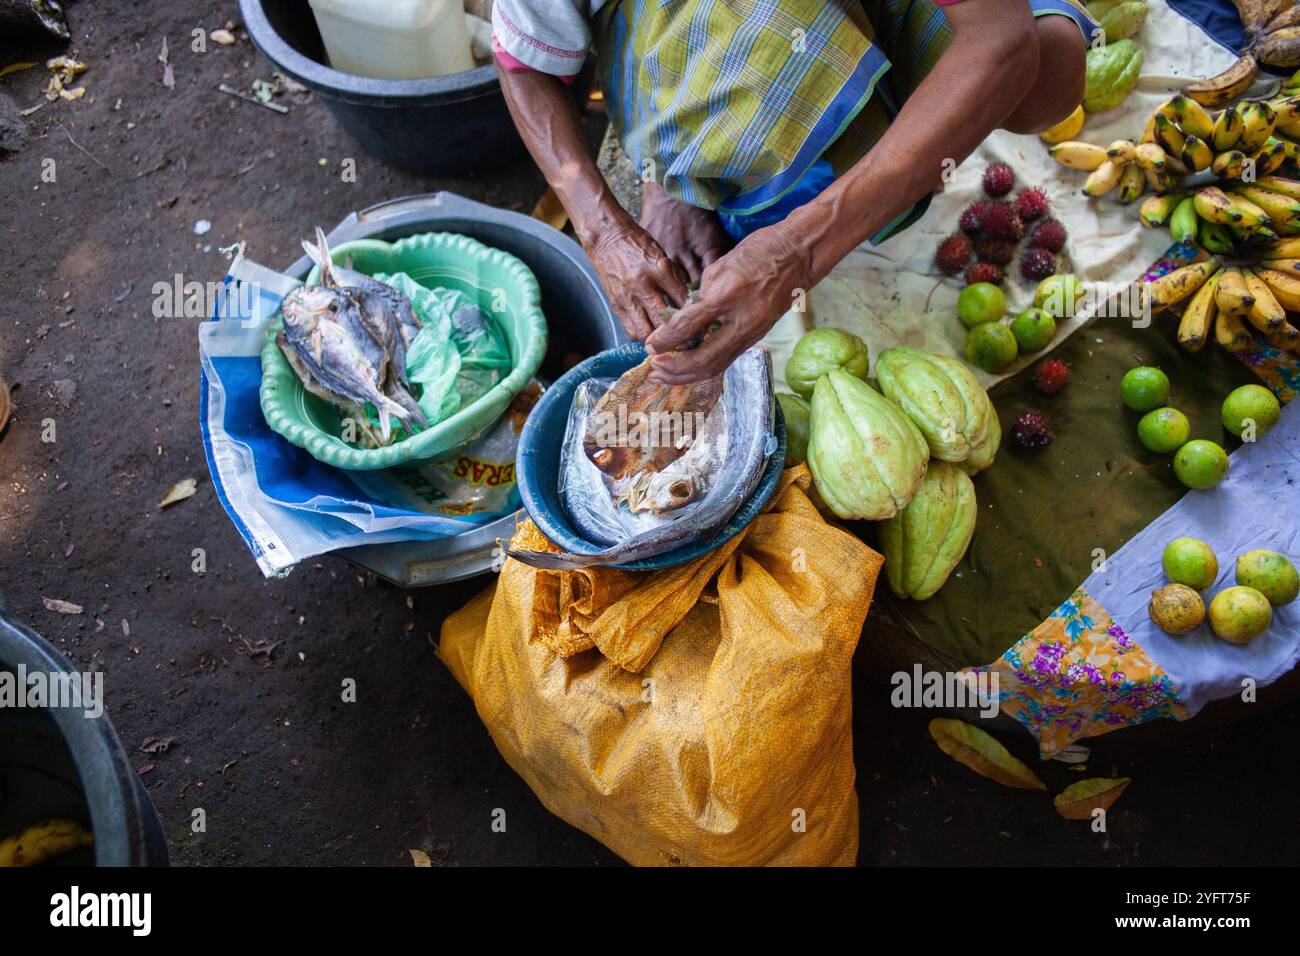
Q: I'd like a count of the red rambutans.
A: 11